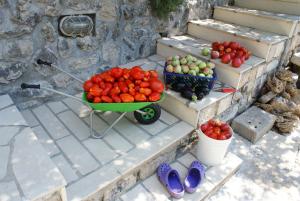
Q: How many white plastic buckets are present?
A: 1